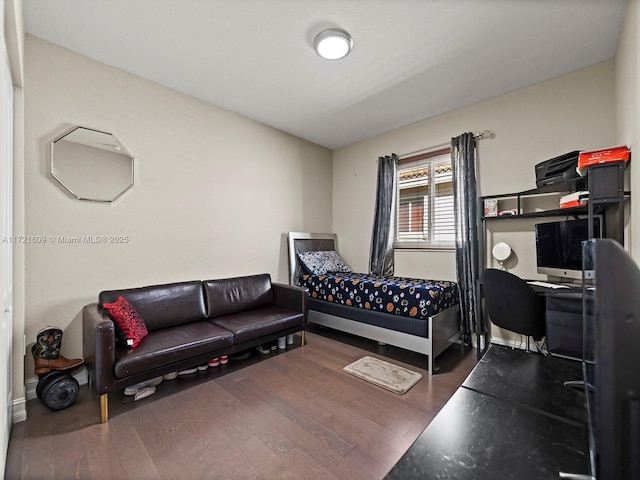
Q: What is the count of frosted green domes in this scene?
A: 0